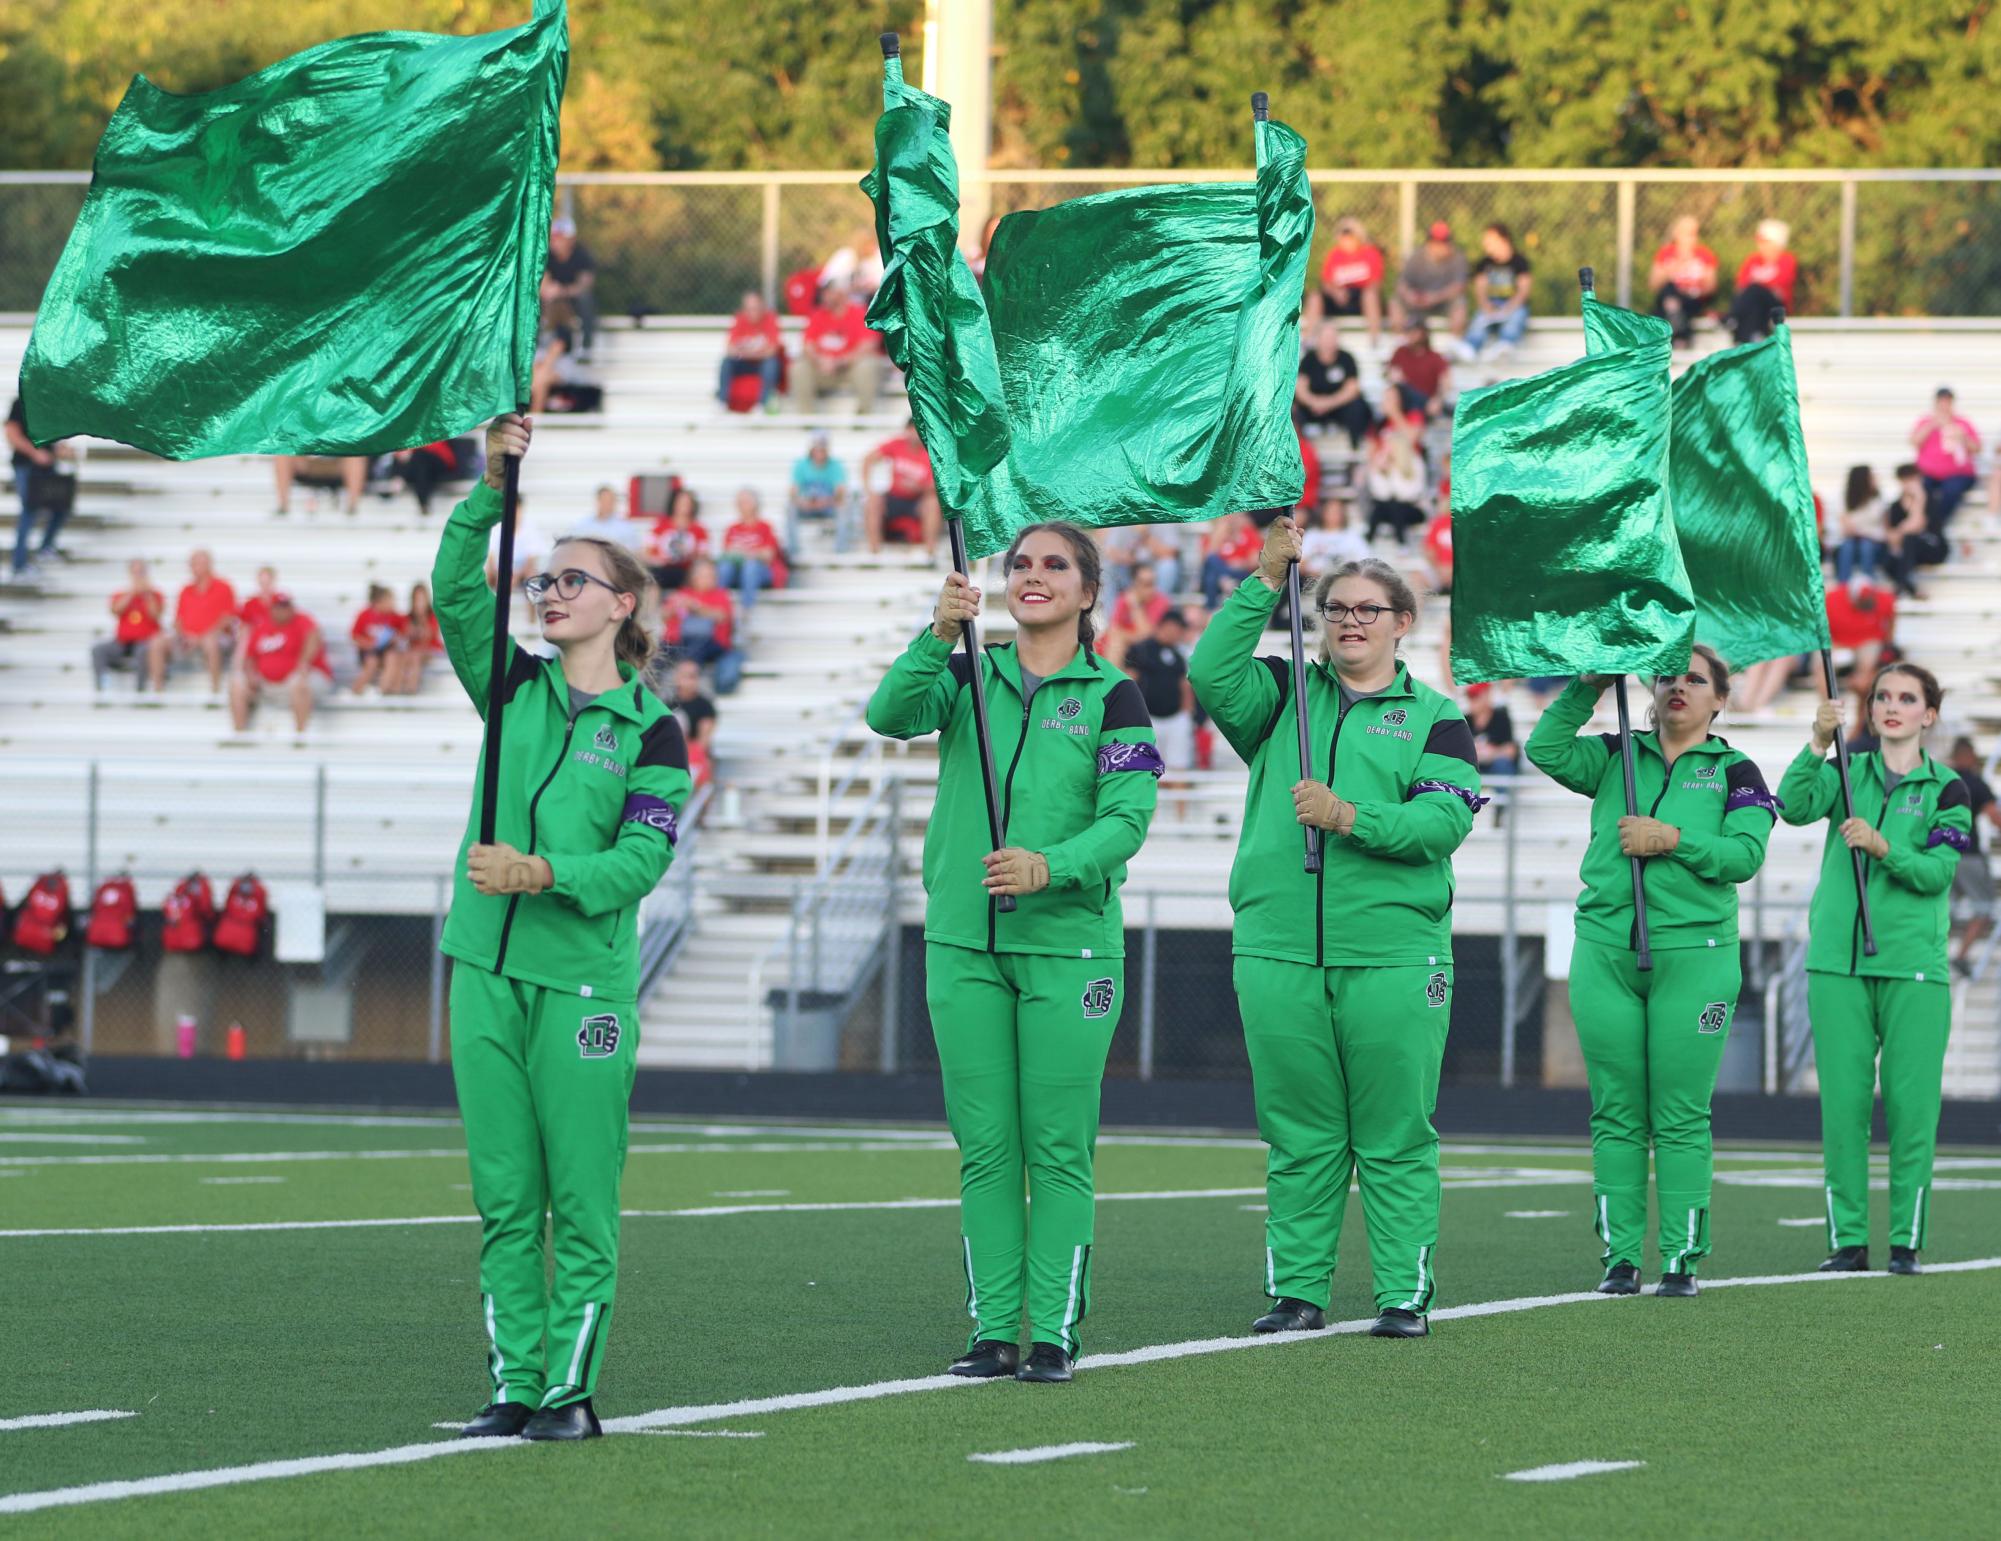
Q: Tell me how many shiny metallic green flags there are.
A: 5